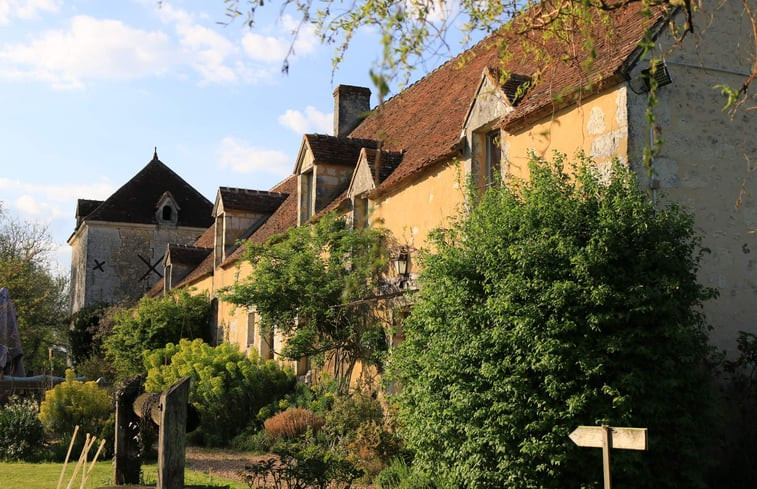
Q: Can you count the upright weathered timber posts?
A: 2